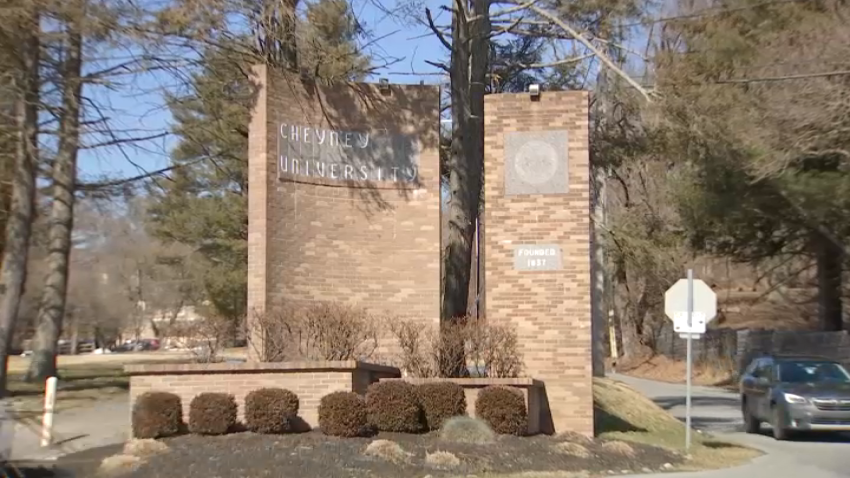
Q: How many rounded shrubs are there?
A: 7